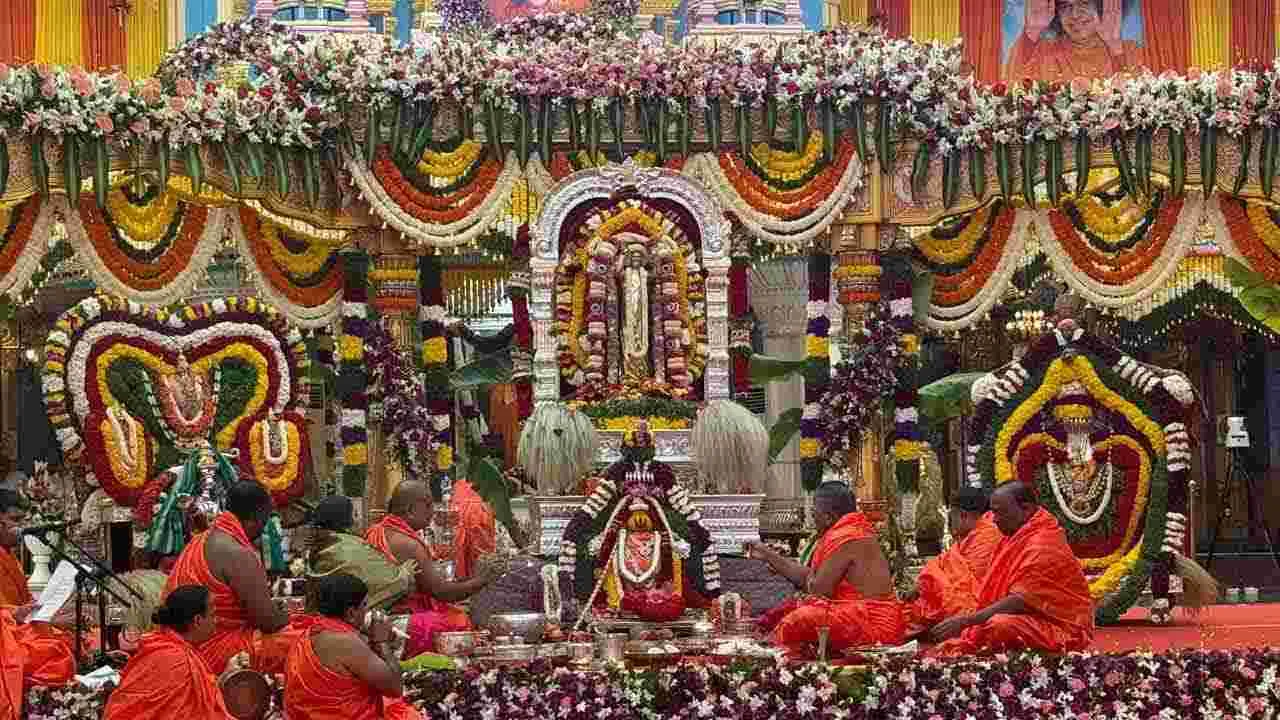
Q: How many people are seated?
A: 9